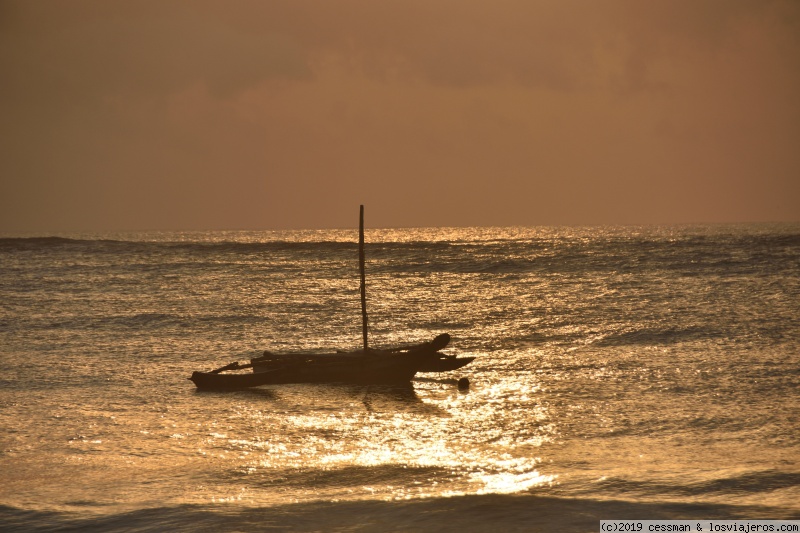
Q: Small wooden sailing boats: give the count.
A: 1